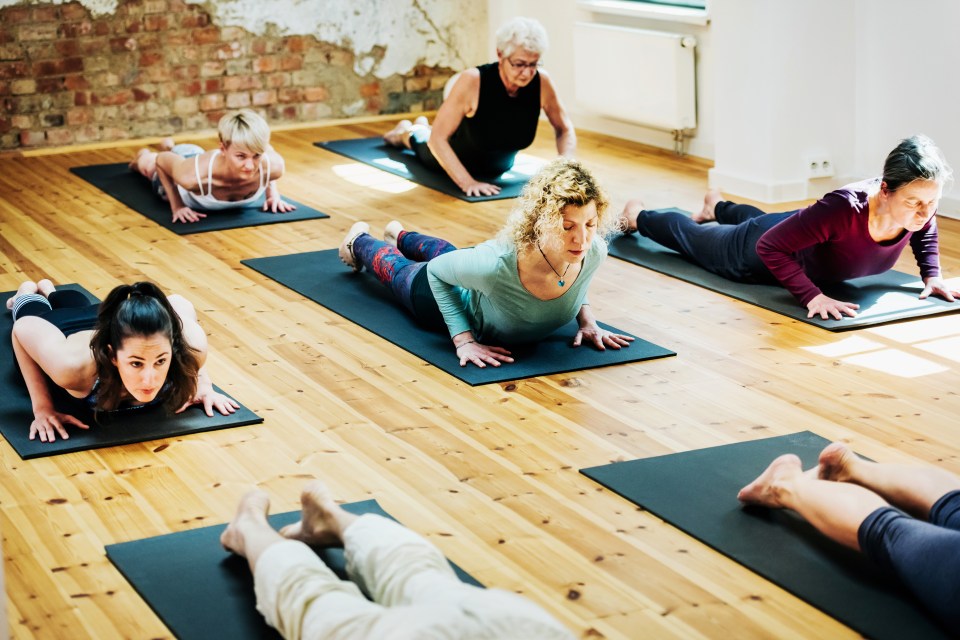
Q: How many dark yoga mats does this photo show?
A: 7